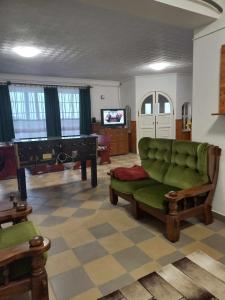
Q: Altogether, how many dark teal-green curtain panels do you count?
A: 3